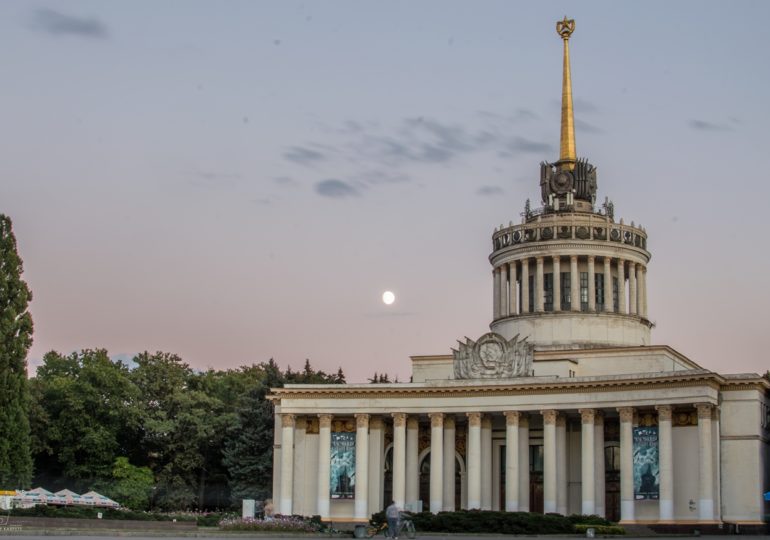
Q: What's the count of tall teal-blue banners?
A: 2